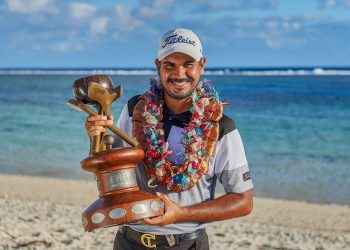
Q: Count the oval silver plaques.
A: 5